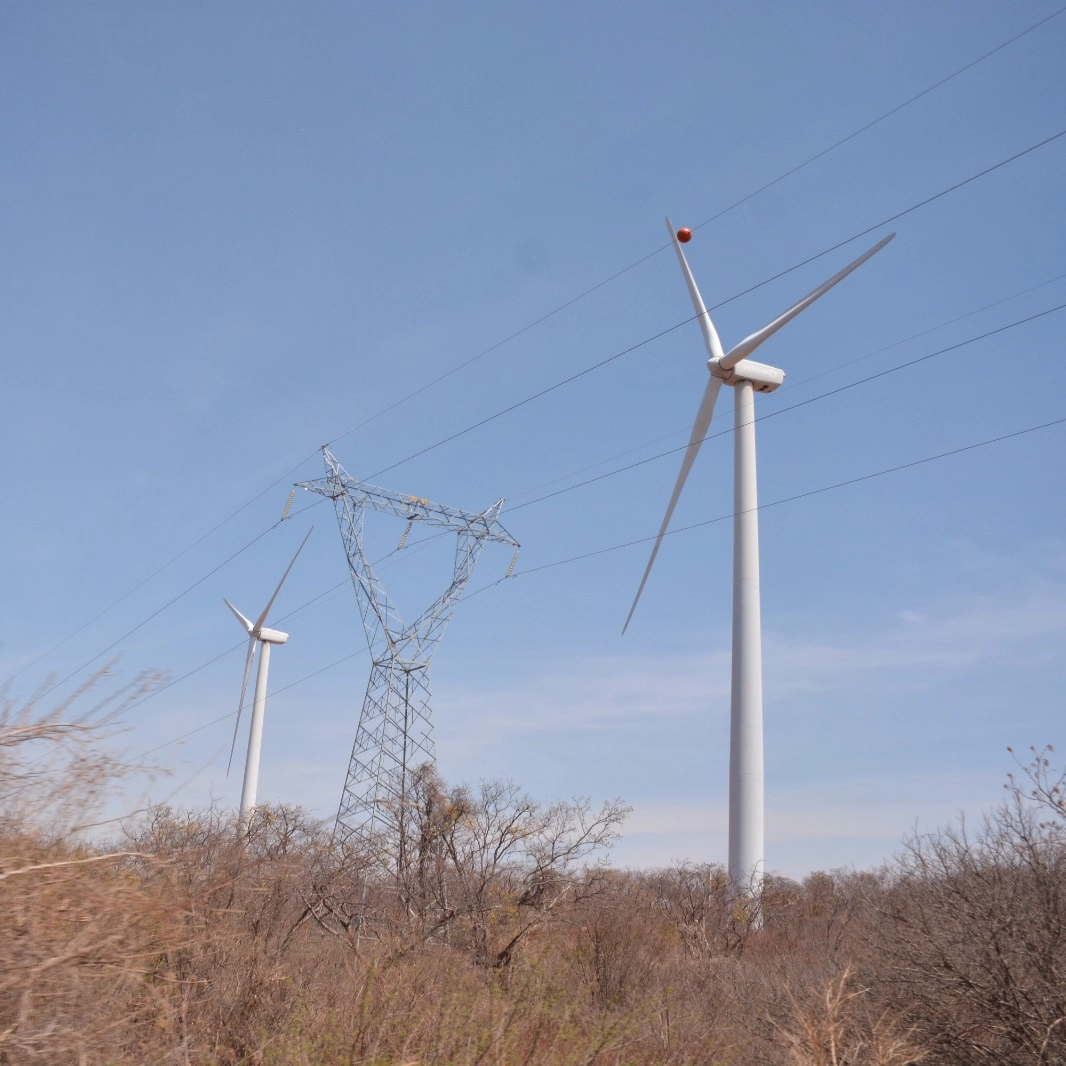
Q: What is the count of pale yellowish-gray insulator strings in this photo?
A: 3